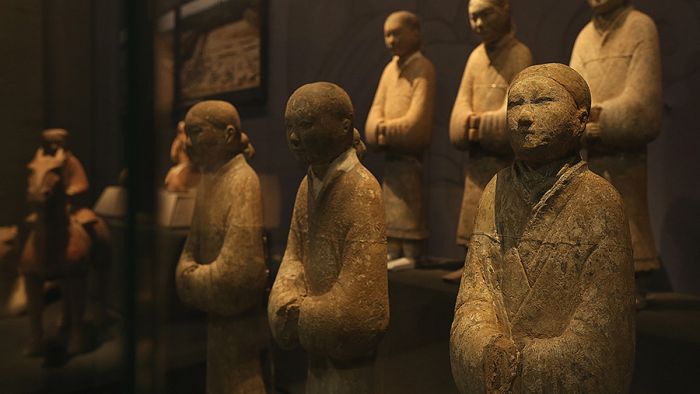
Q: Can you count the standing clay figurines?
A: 6